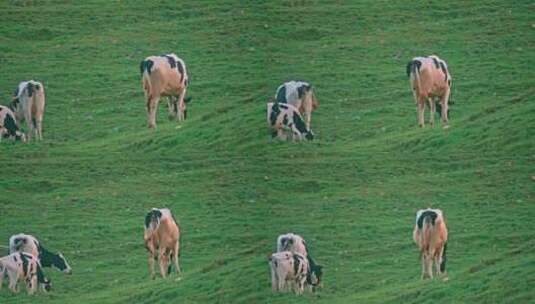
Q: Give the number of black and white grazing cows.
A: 12